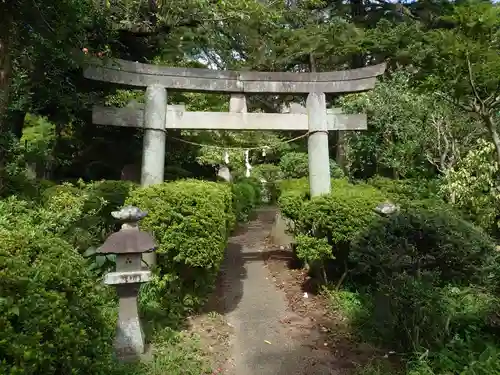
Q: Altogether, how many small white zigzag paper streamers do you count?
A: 3